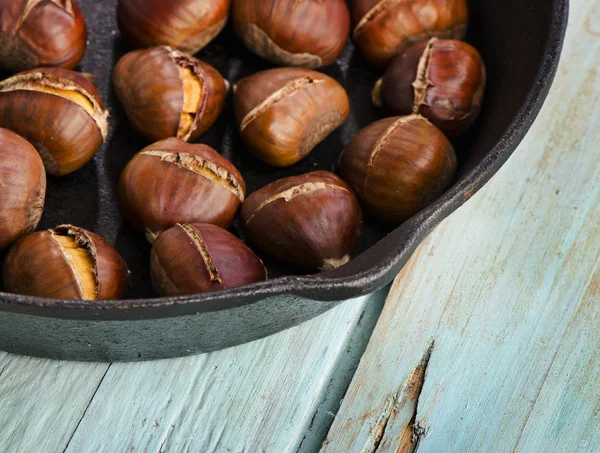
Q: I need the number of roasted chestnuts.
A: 14